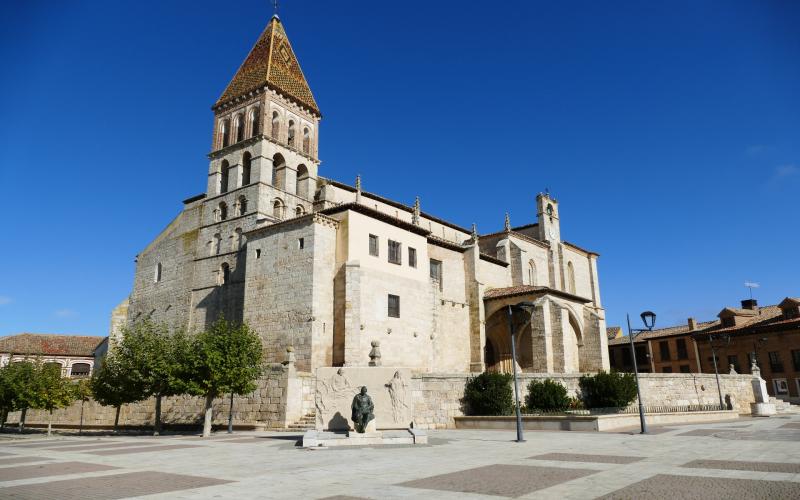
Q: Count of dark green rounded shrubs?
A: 3